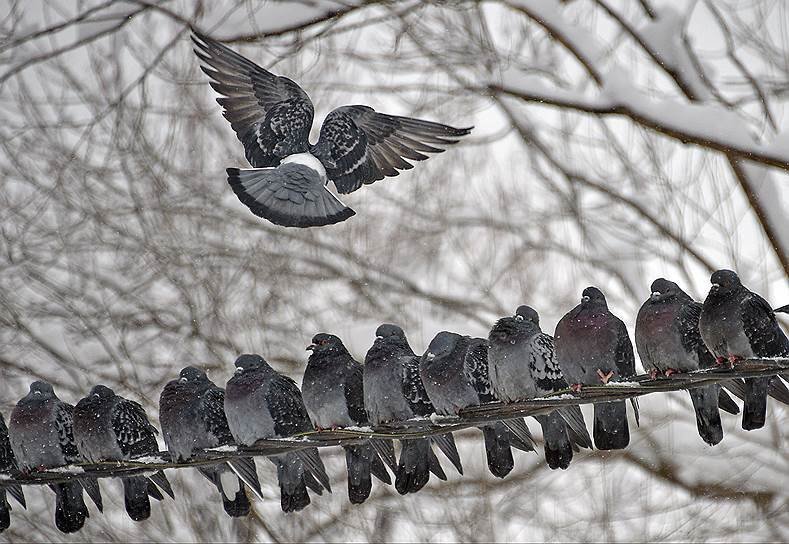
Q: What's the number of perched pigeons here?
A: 12